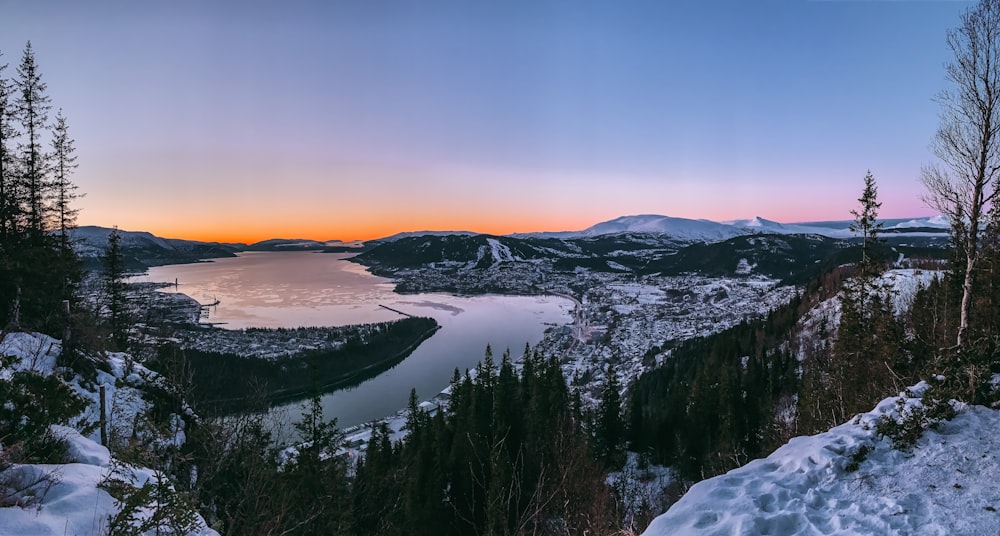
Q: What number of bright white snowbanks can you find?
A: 2